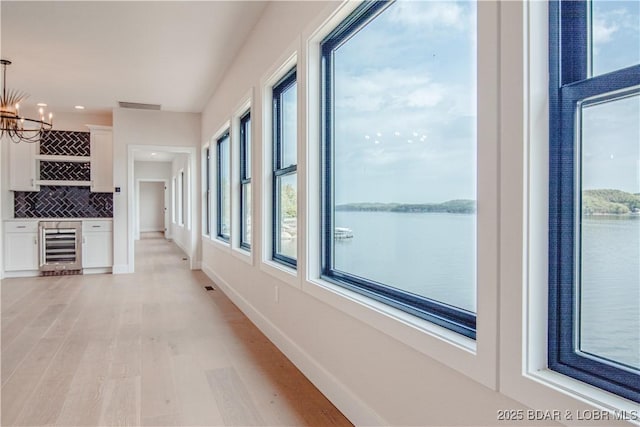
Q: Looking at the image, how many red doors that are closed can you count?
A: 0